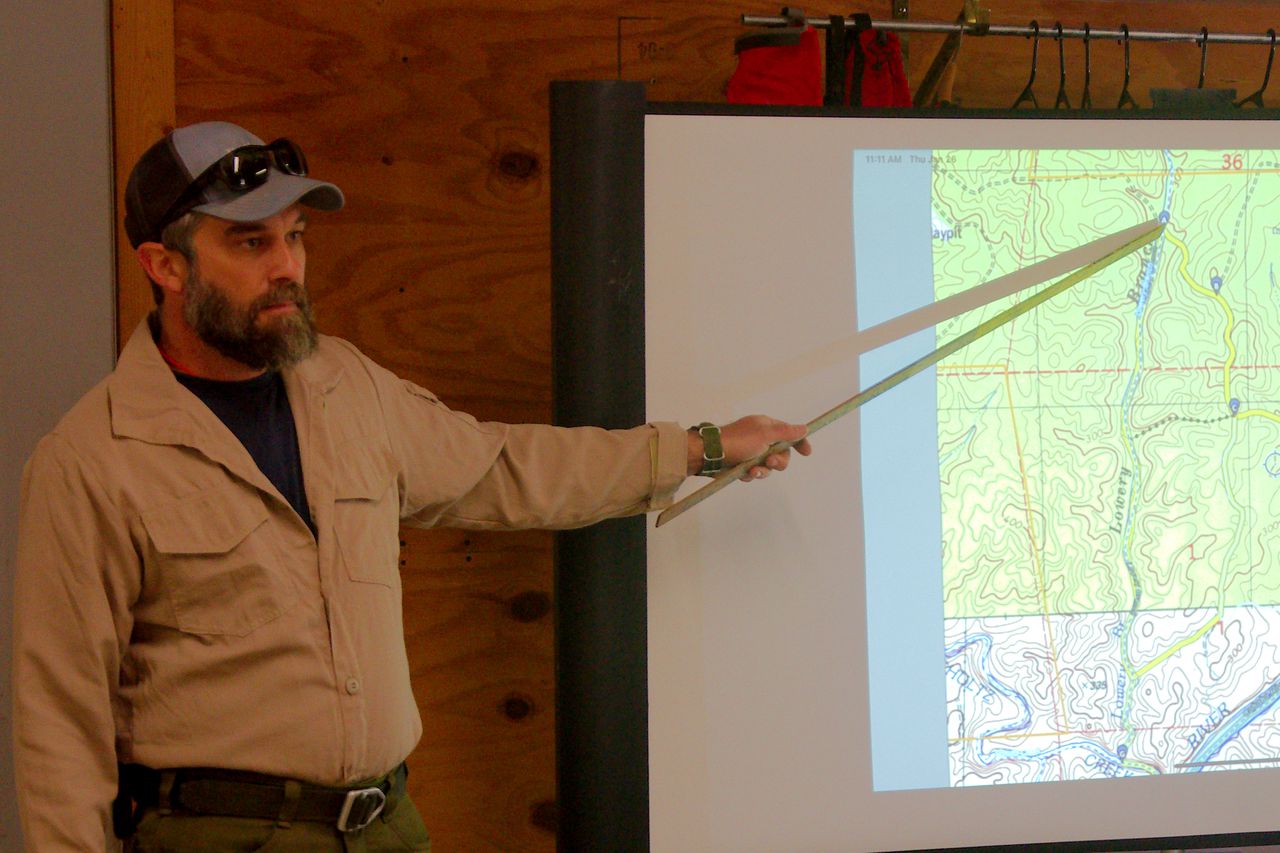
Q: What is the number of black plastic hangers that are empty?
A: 6